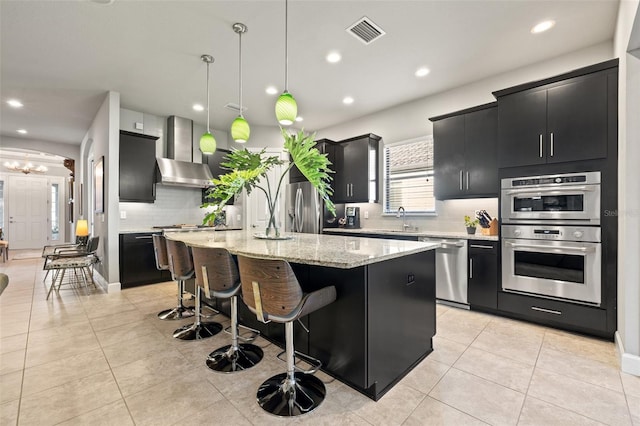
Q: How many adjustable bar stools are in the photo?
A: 4